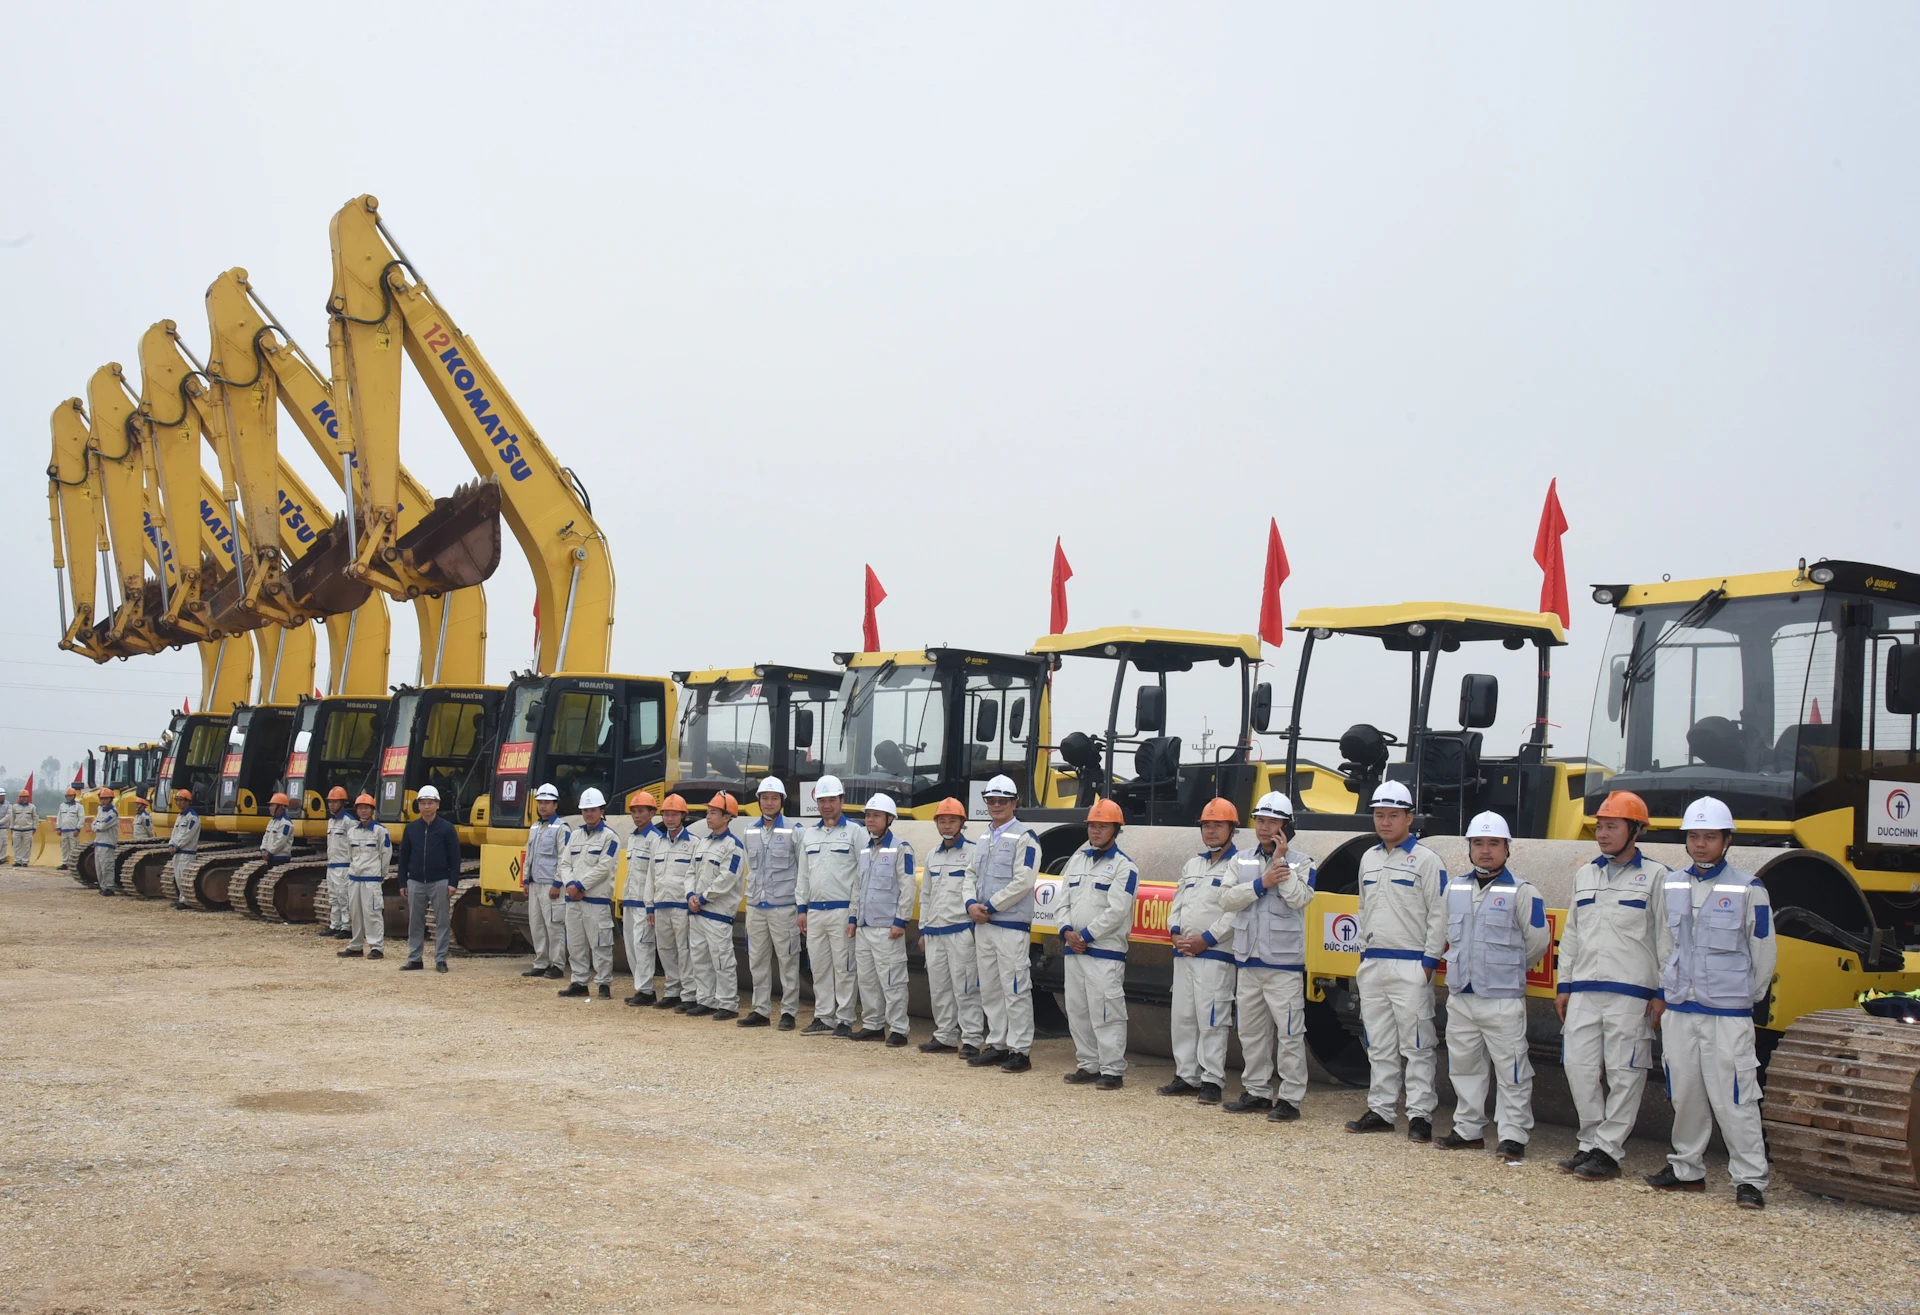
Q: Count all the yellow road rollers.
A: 5